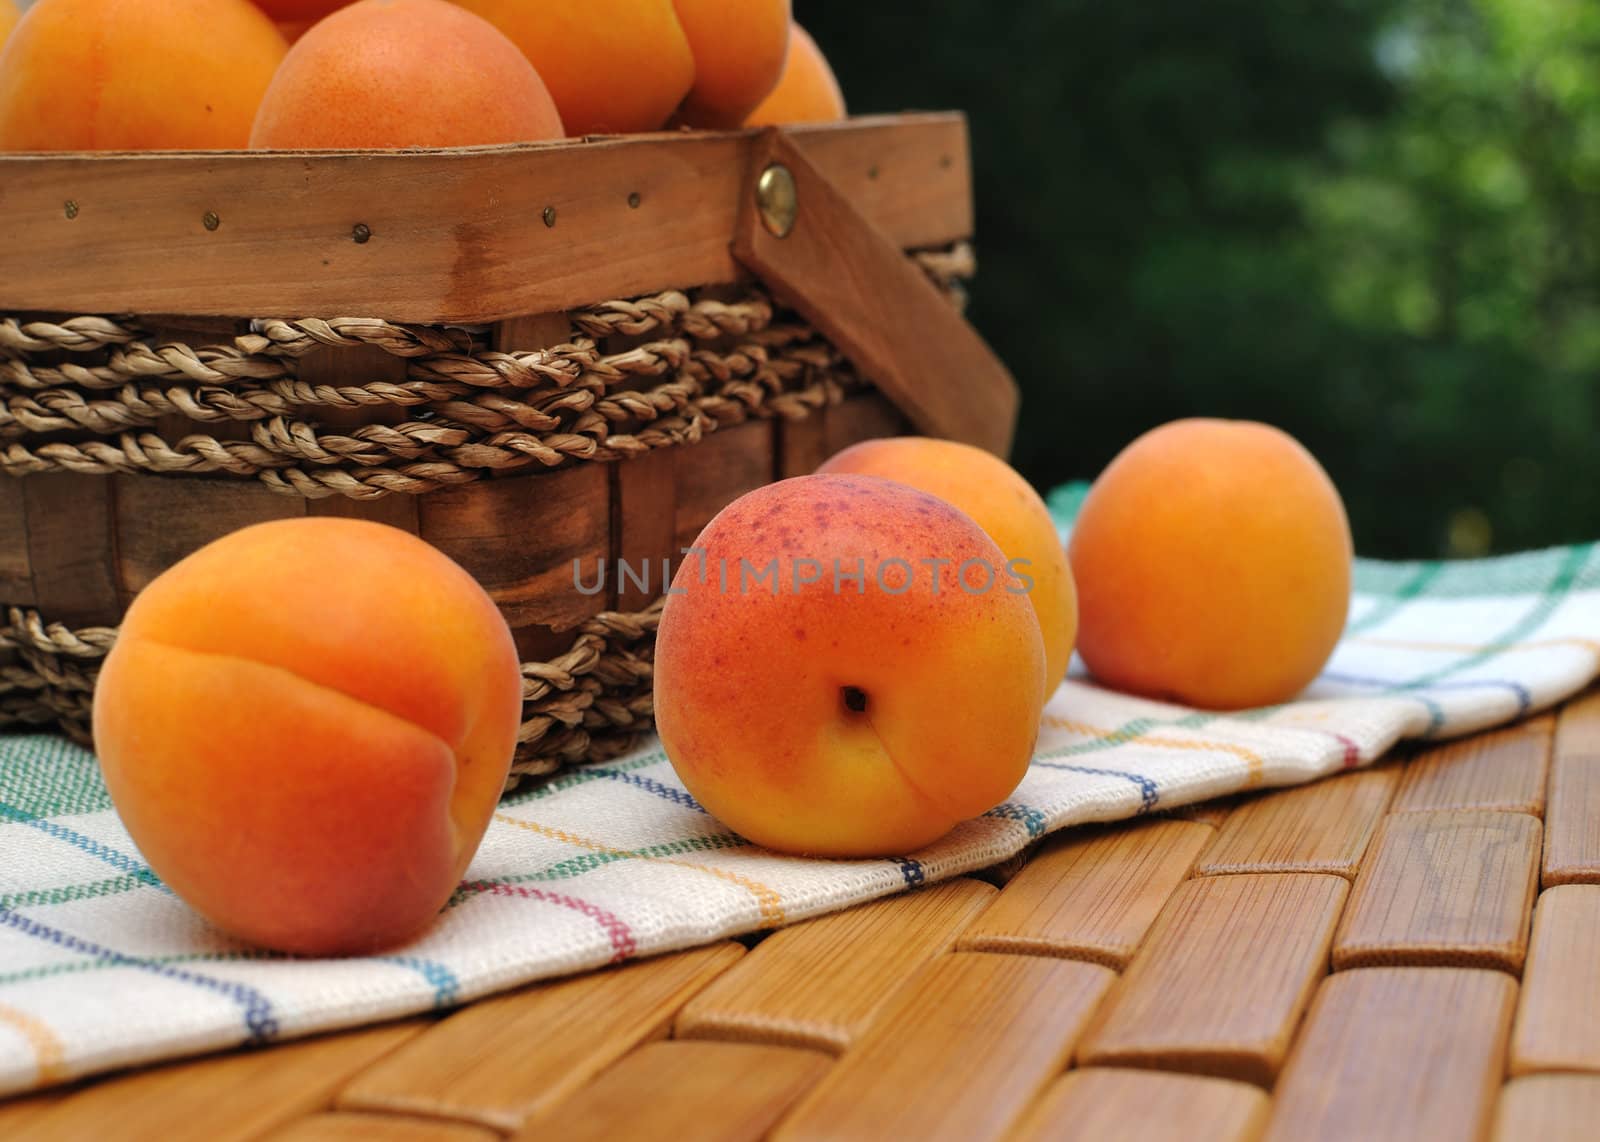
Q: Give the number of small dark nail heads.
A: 7